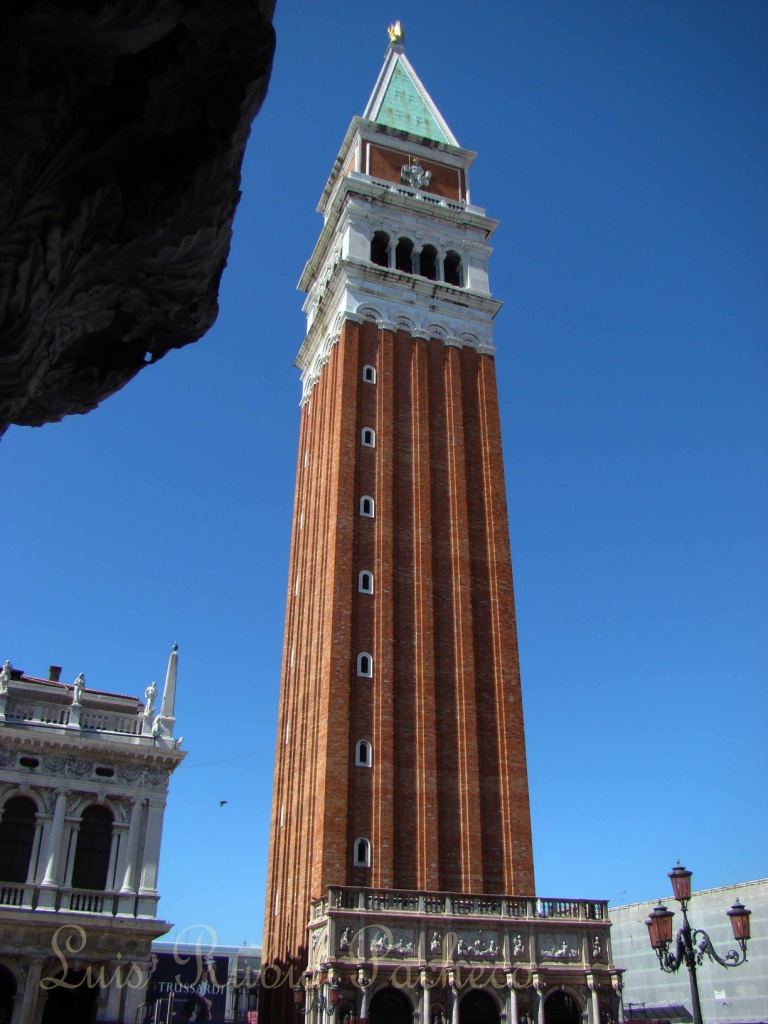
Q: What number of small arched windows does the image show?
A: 7